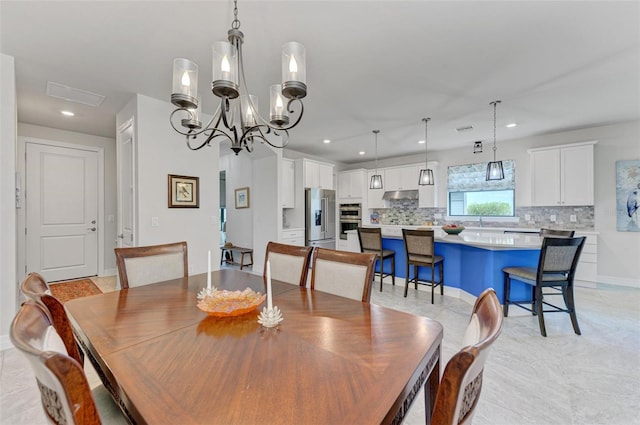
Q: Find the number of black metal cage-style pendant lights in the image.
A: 3